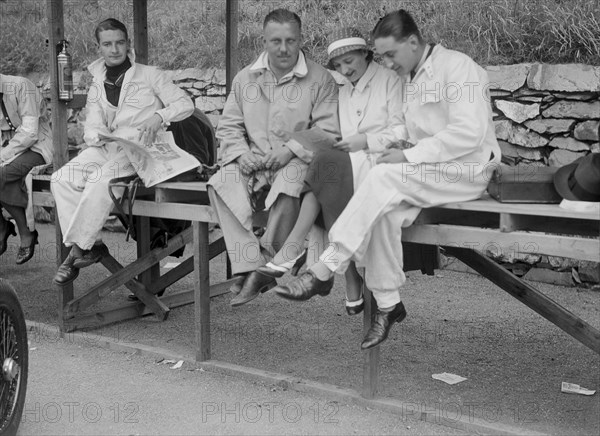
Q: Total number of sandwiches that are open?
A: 0